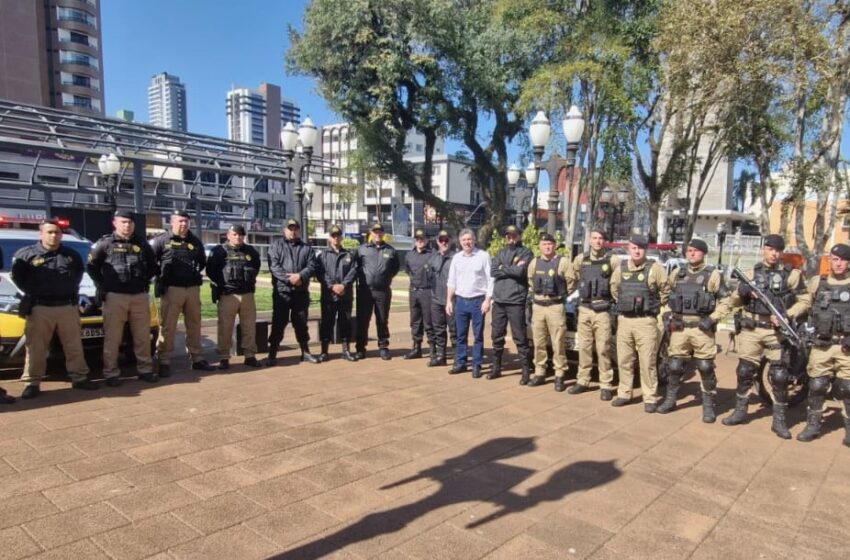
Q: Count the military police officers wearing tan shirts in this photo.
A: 6